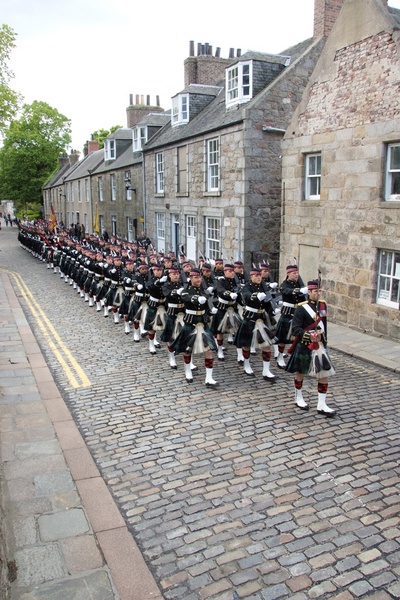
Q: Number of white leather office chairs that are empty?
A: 0